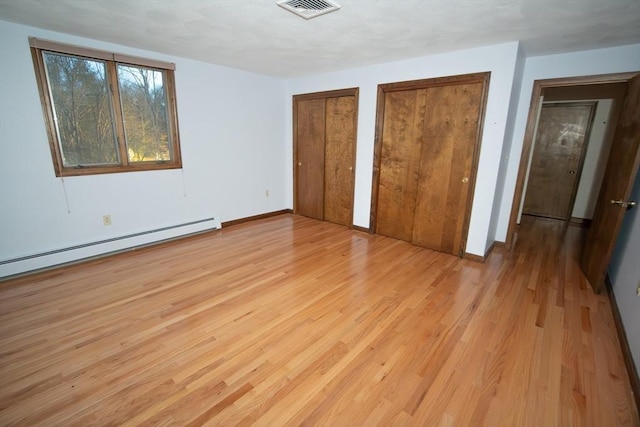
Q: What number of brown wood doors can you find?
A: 6